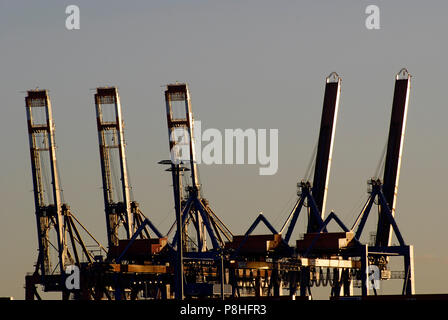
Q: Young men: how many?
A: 0